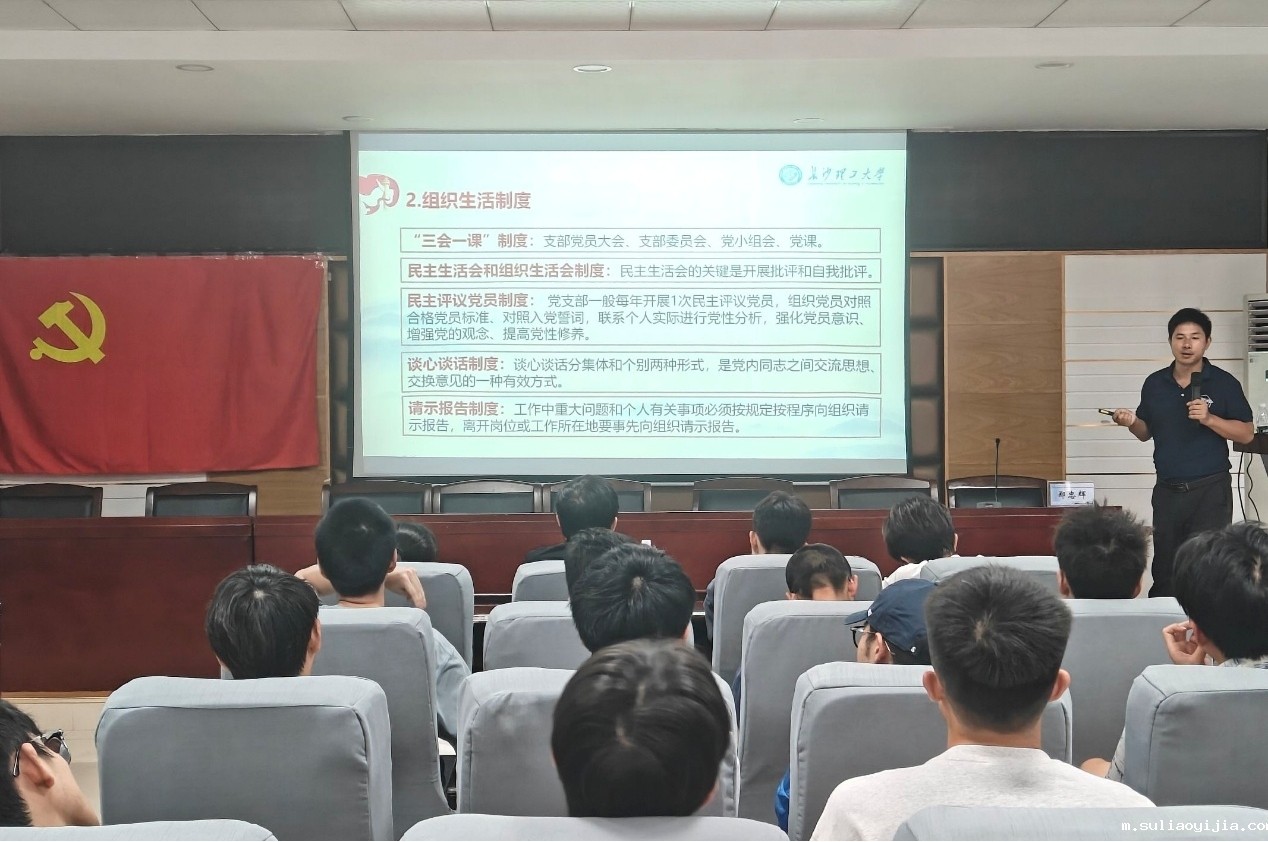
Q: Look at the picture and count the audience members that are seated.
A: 15